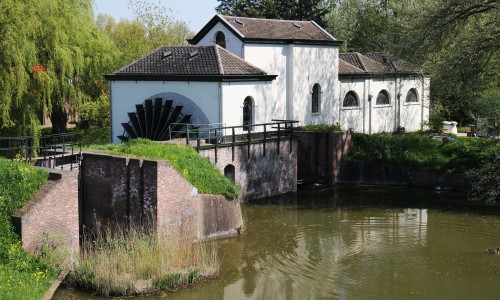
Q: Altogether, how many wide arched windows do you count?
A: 3